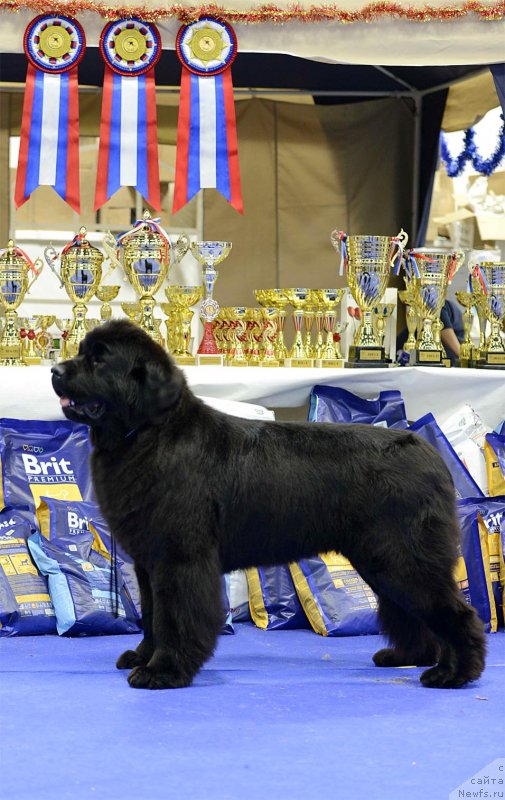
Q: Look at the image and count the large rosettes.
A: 3